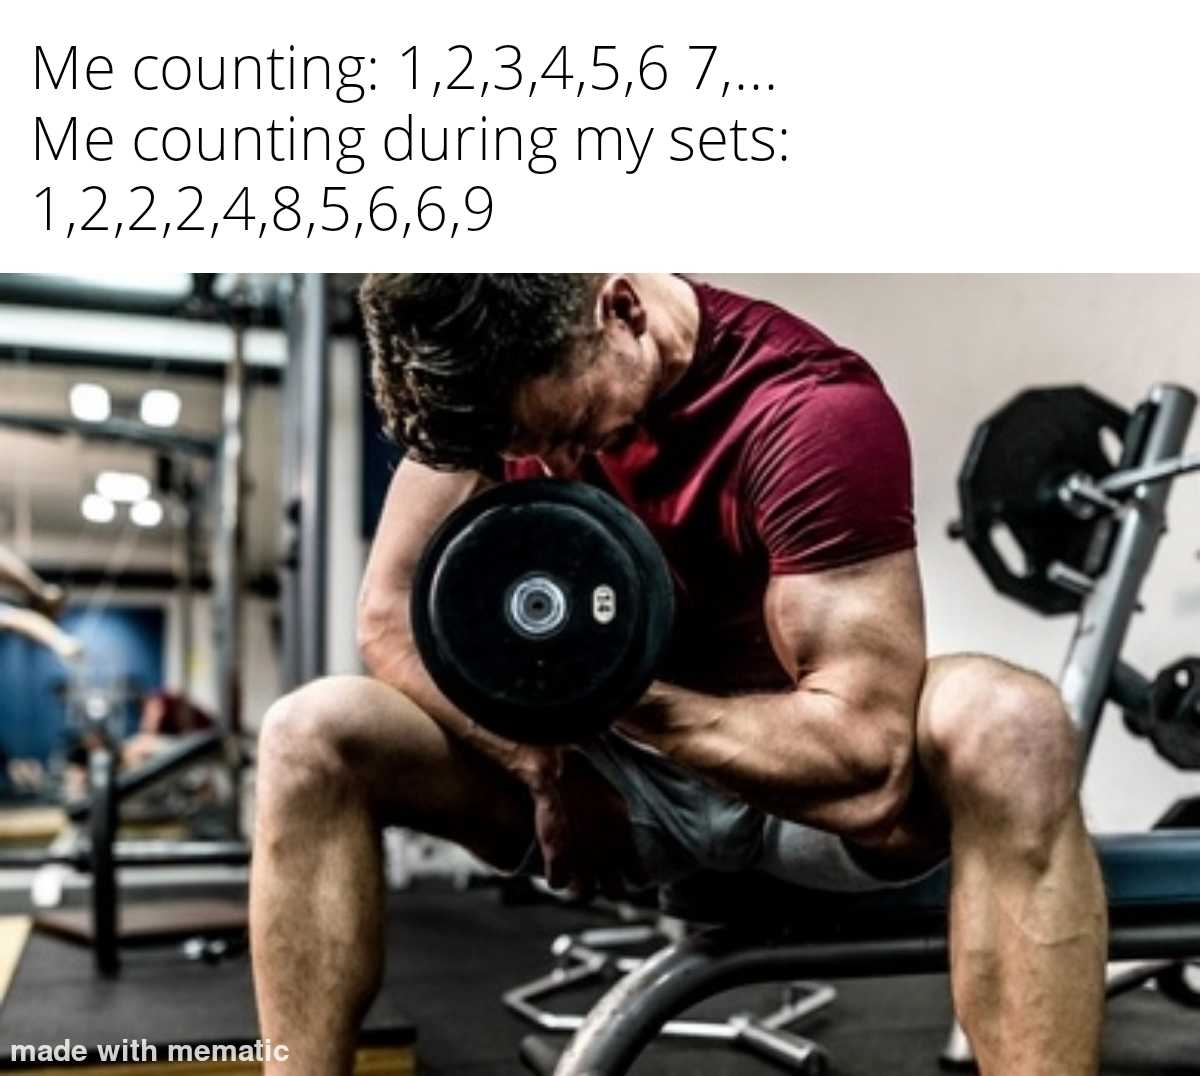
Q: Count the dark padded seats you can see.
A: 1